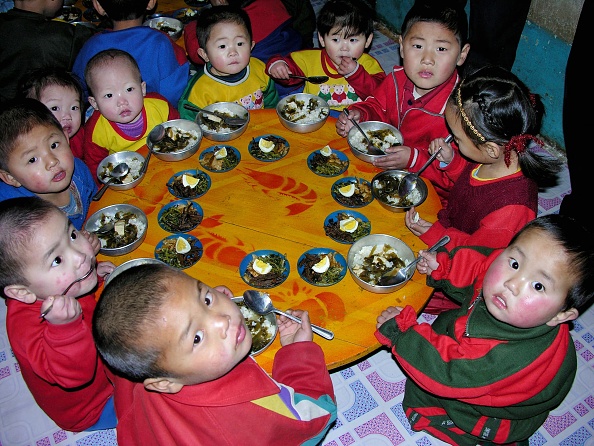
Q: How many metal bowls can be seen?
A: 11